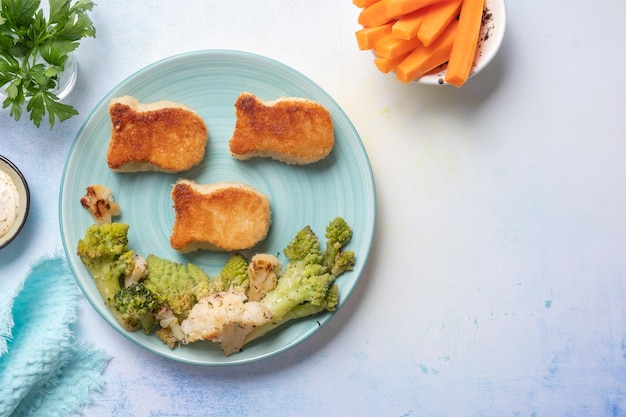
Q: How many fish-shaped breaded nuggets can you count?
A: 3